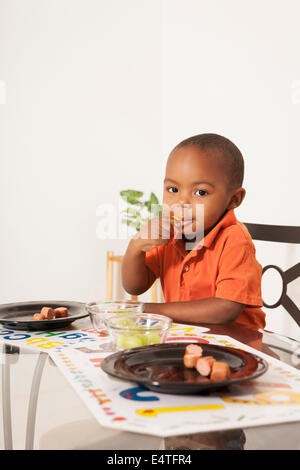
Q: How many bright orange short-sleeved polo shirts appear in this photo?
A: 1